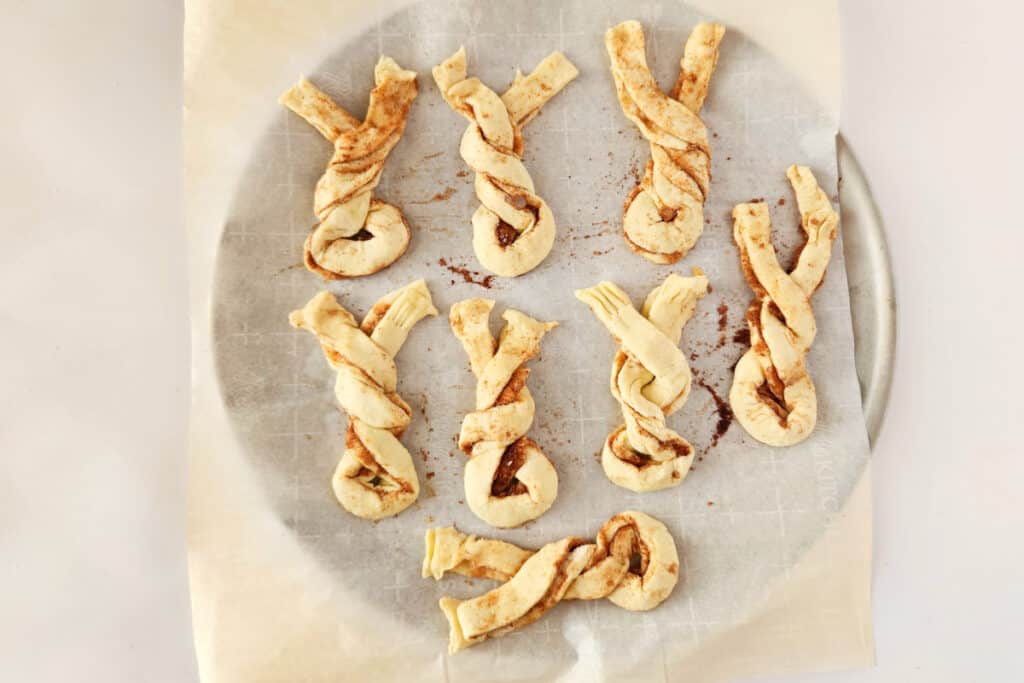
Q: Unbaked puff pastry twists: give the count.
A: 8